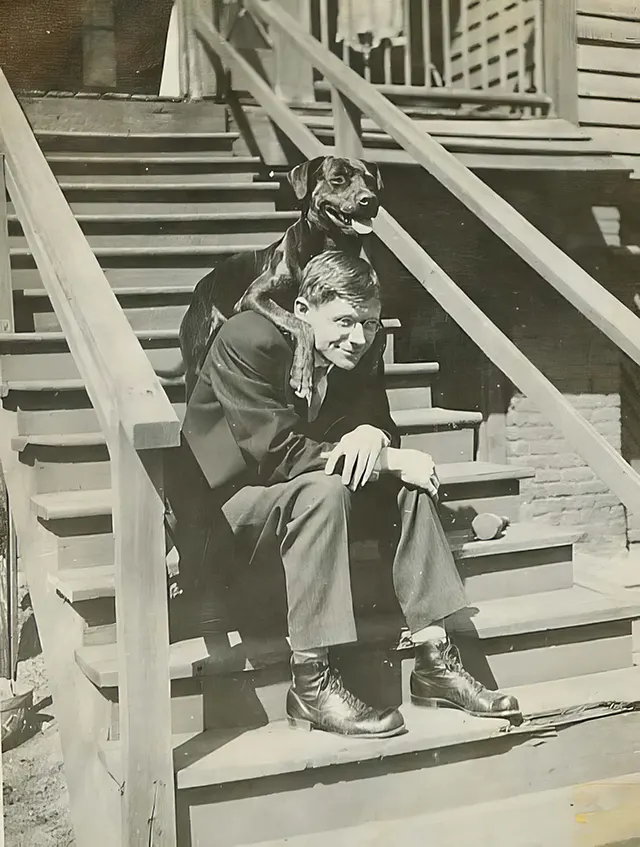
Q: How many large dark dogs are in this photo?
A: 1